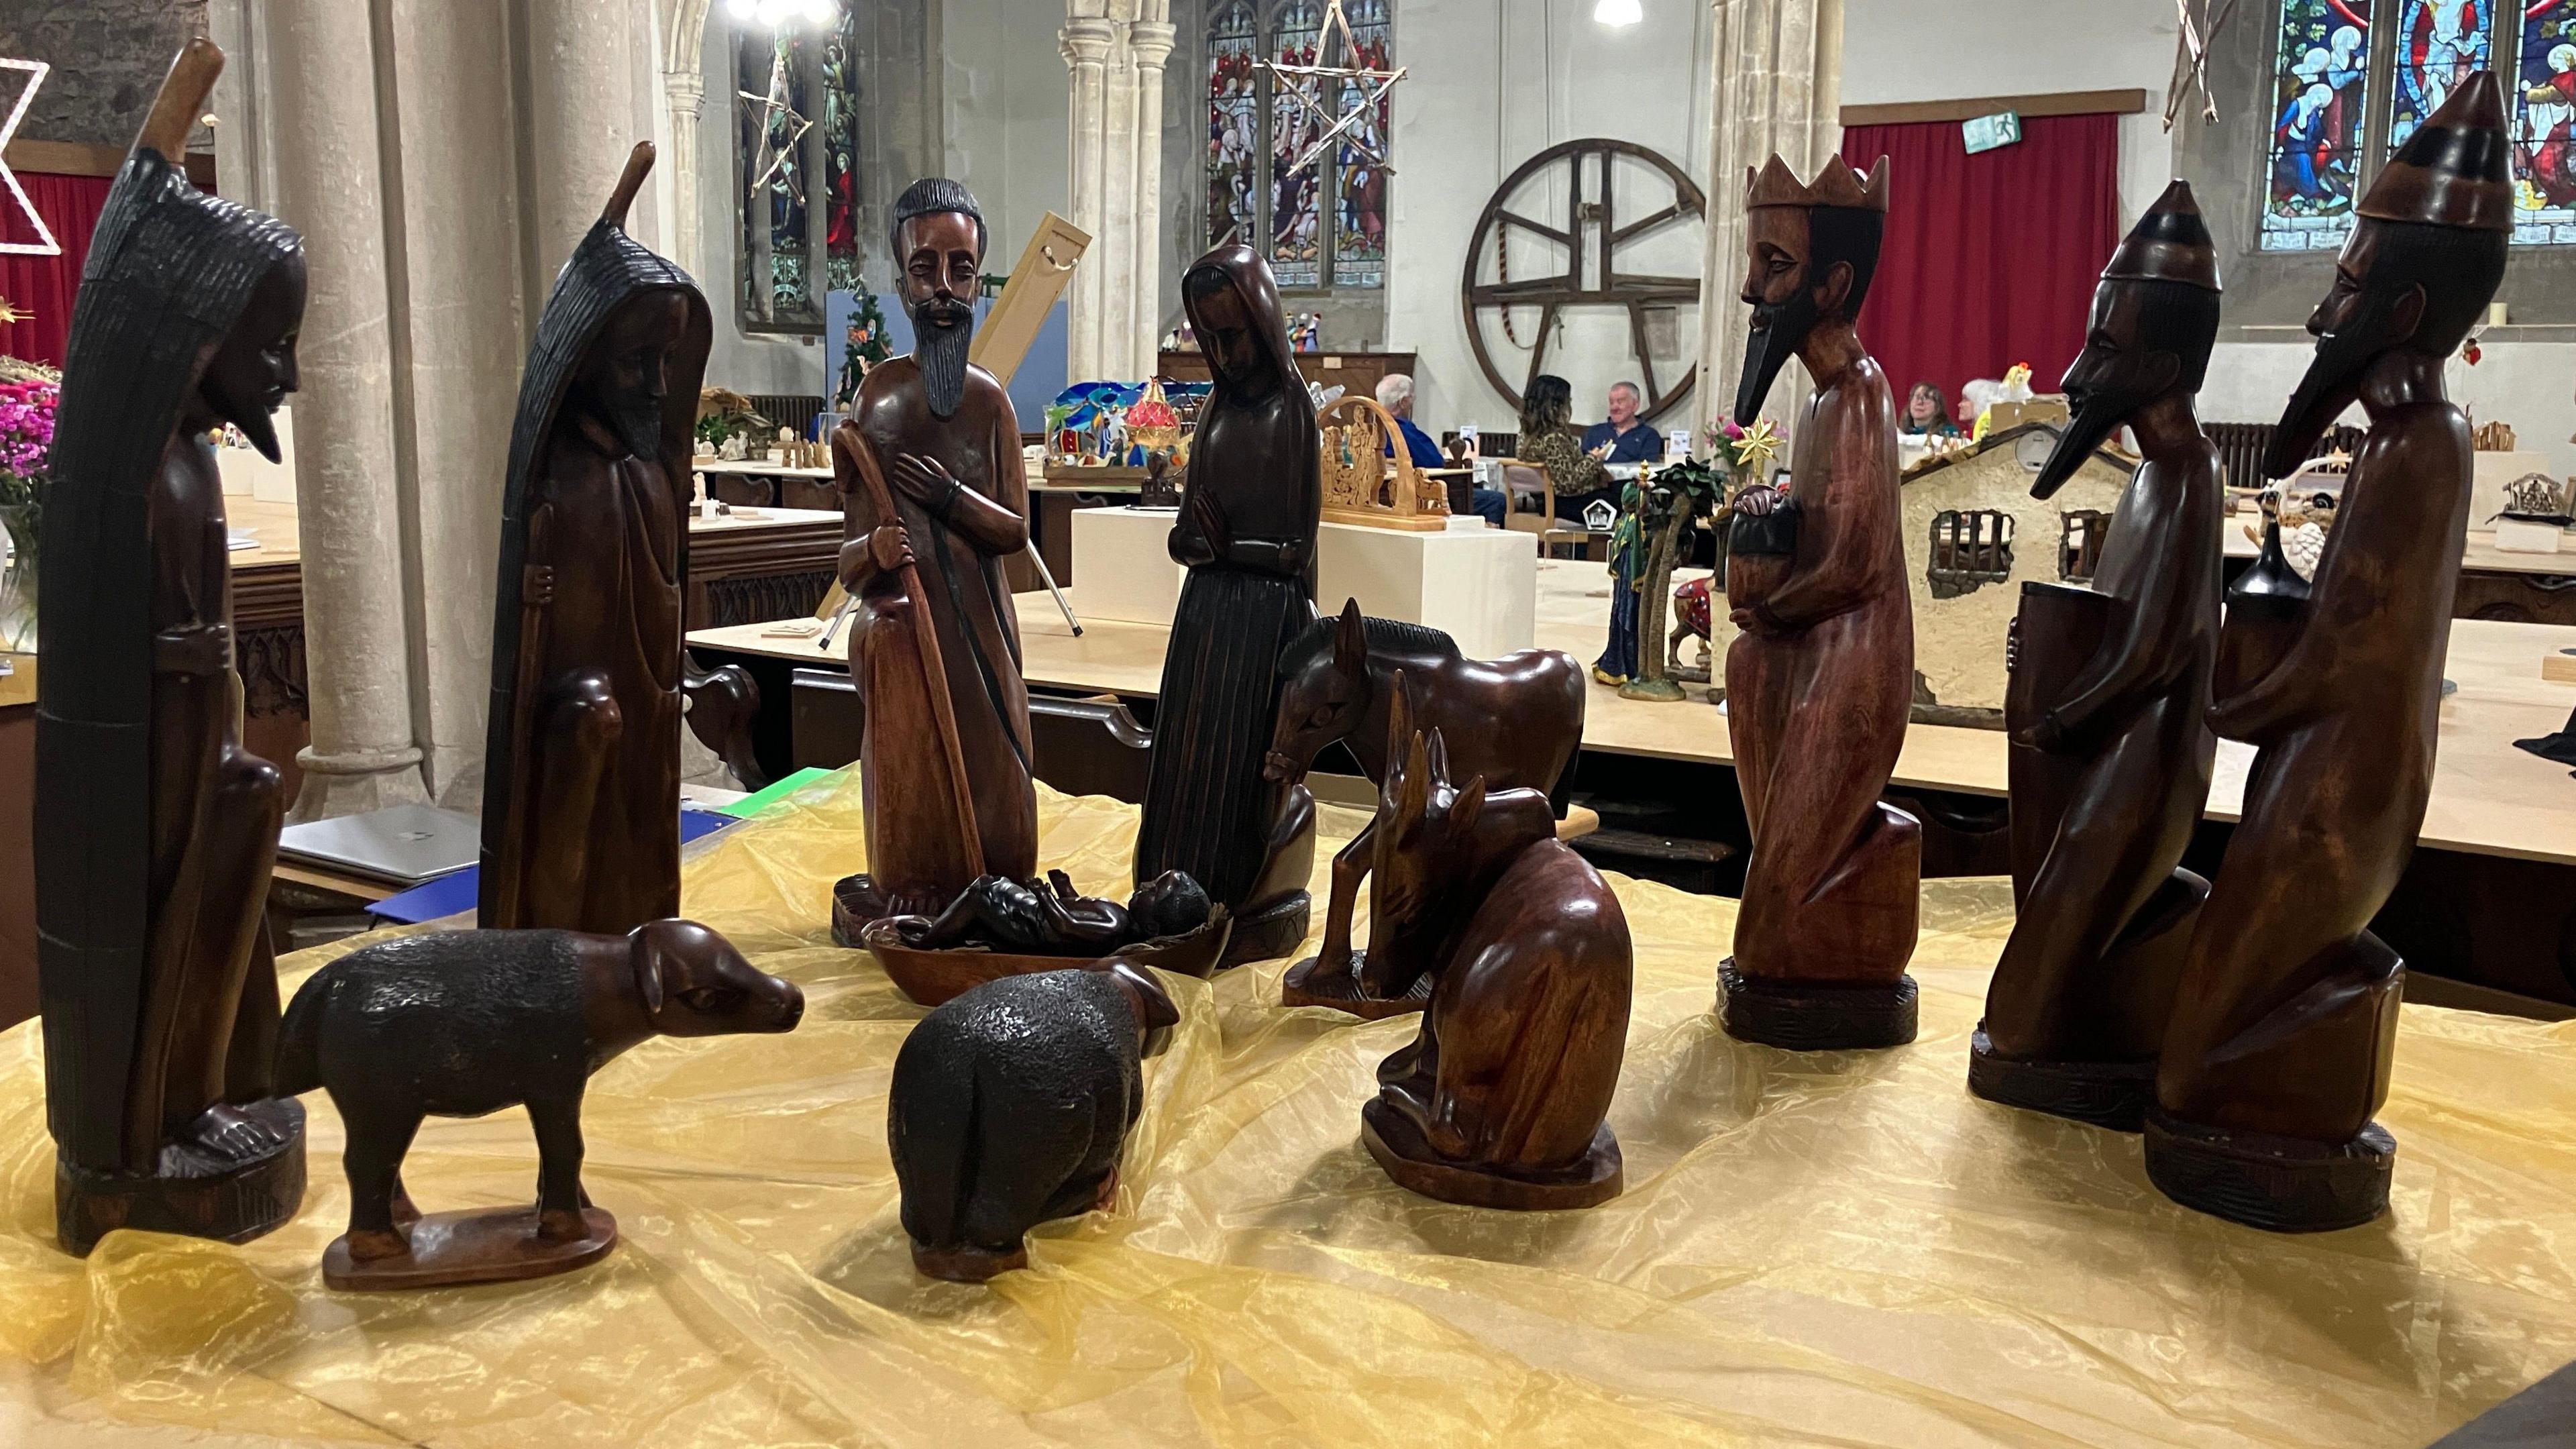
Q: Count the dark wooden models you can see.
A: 12